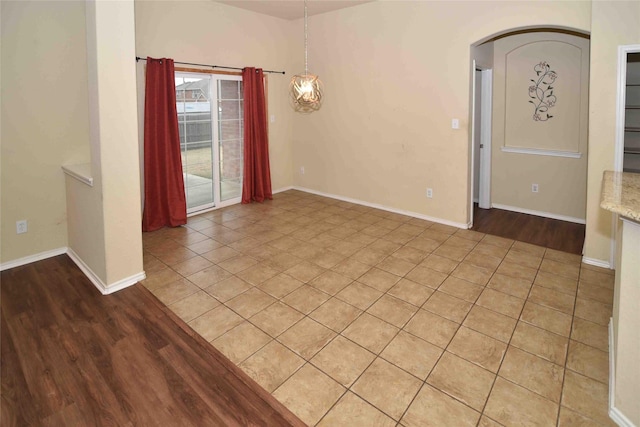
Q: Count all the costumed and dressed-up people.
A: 0